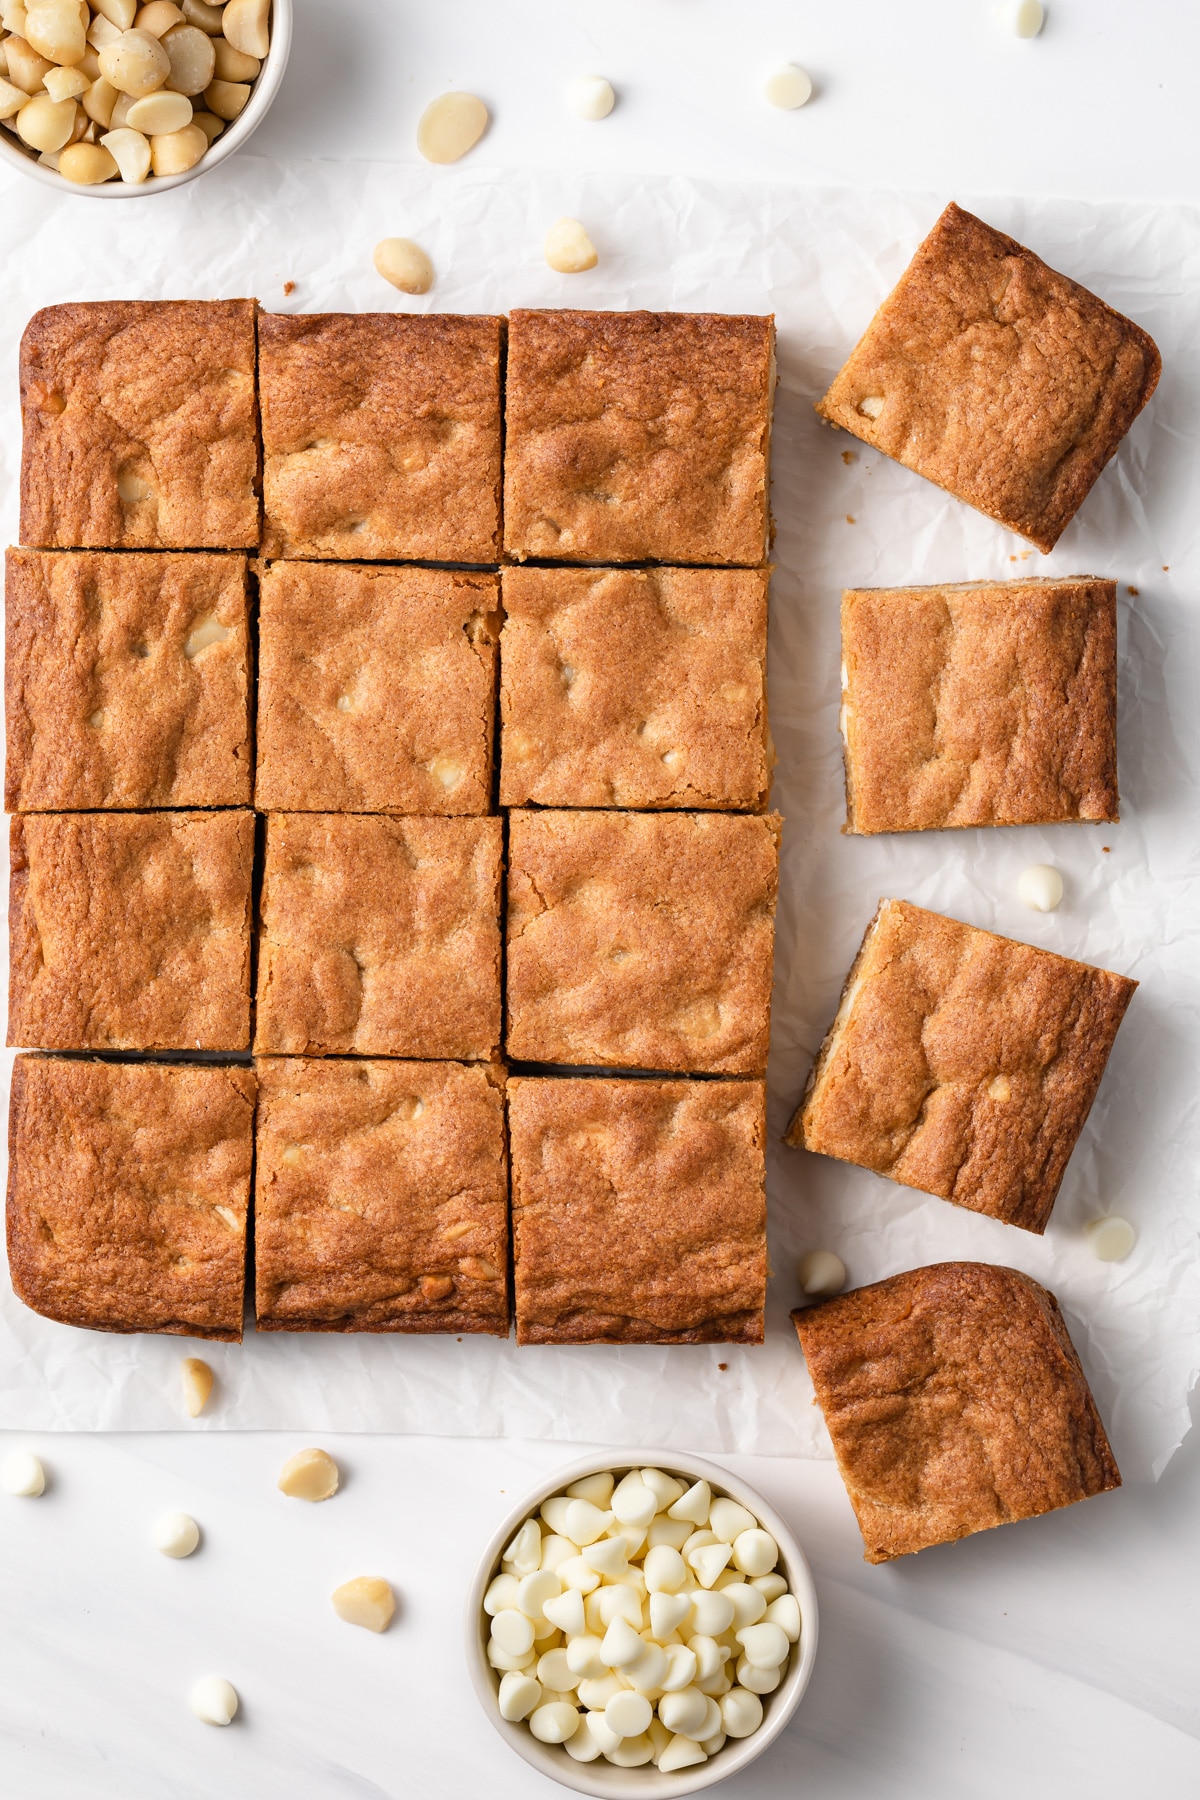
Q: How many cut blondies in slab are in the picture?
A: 12